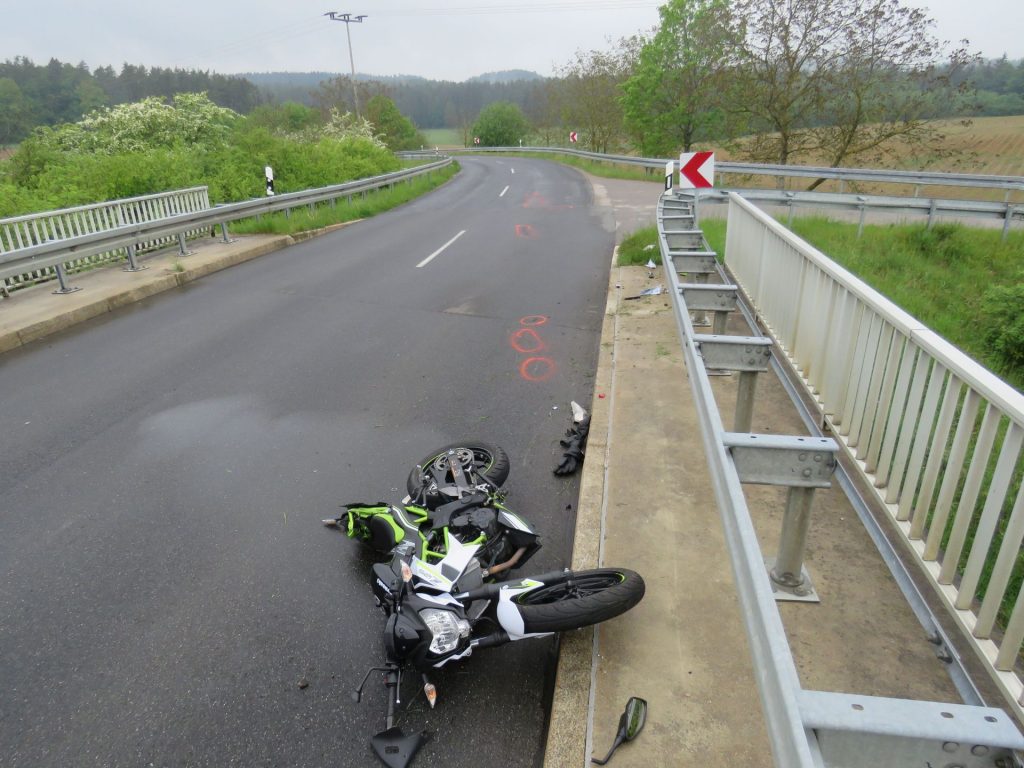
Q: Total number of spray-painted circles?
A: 3